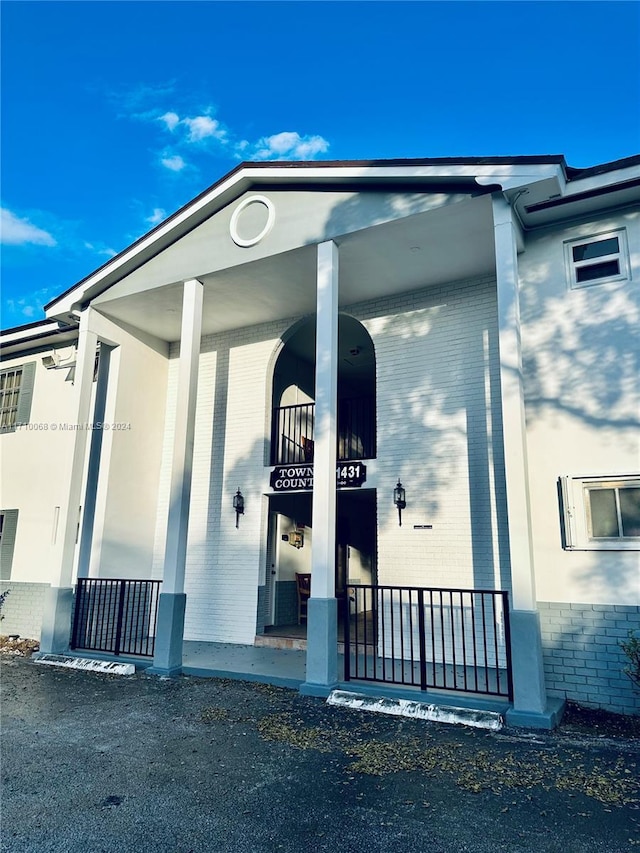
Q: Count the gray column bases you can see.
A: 4